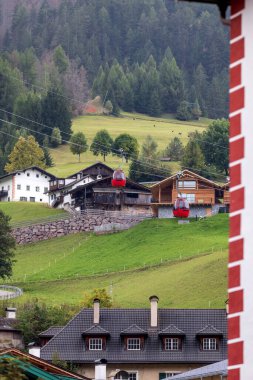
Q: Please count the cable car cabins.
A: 2